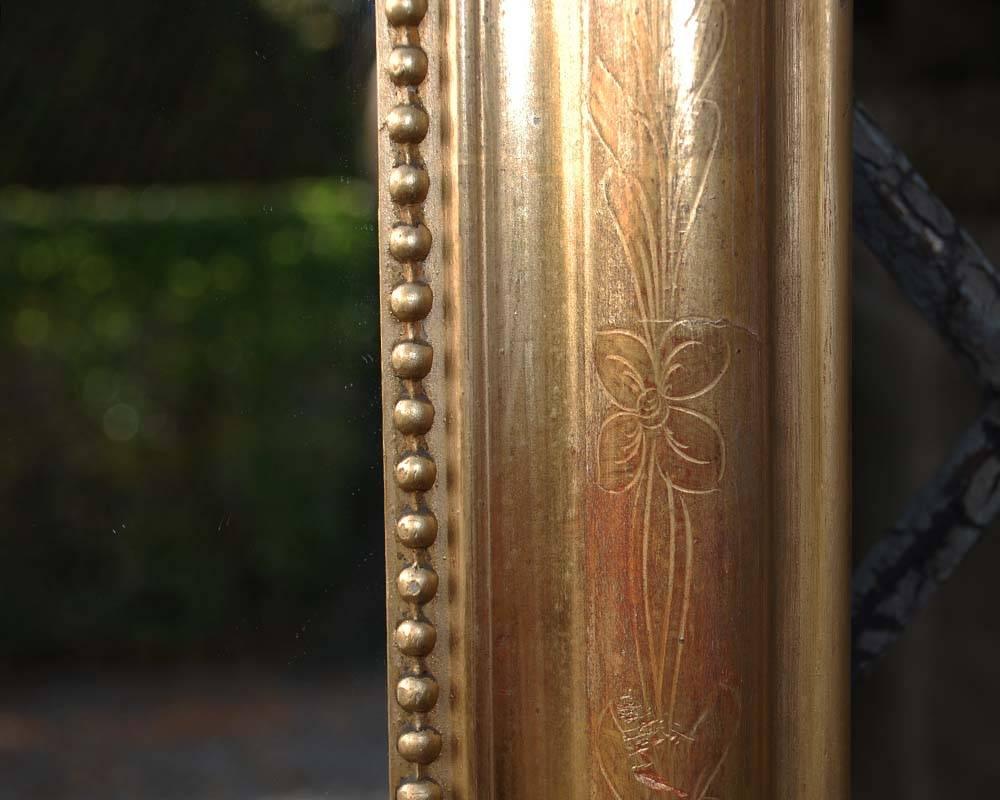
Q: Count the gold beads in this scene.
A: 15